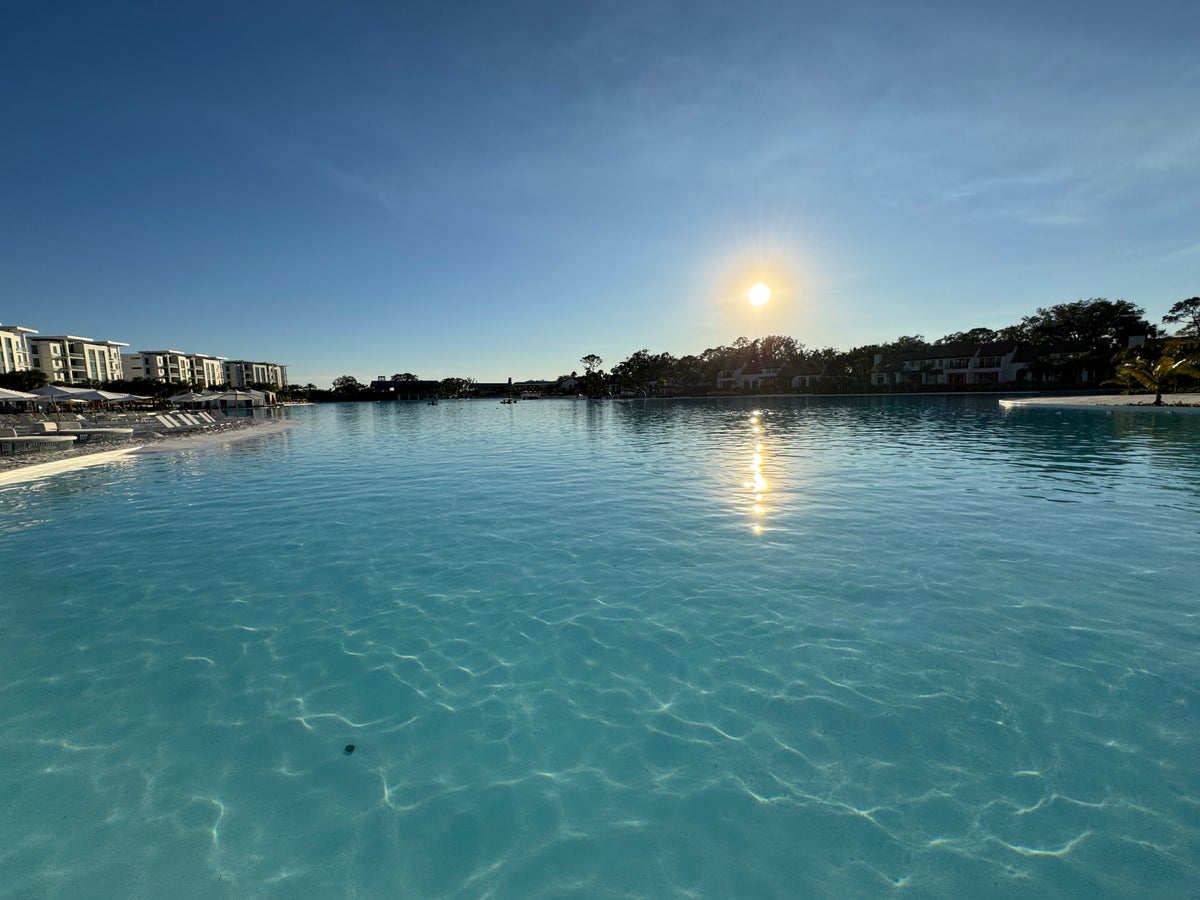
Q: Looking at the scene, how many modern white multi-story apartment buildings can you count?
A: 4